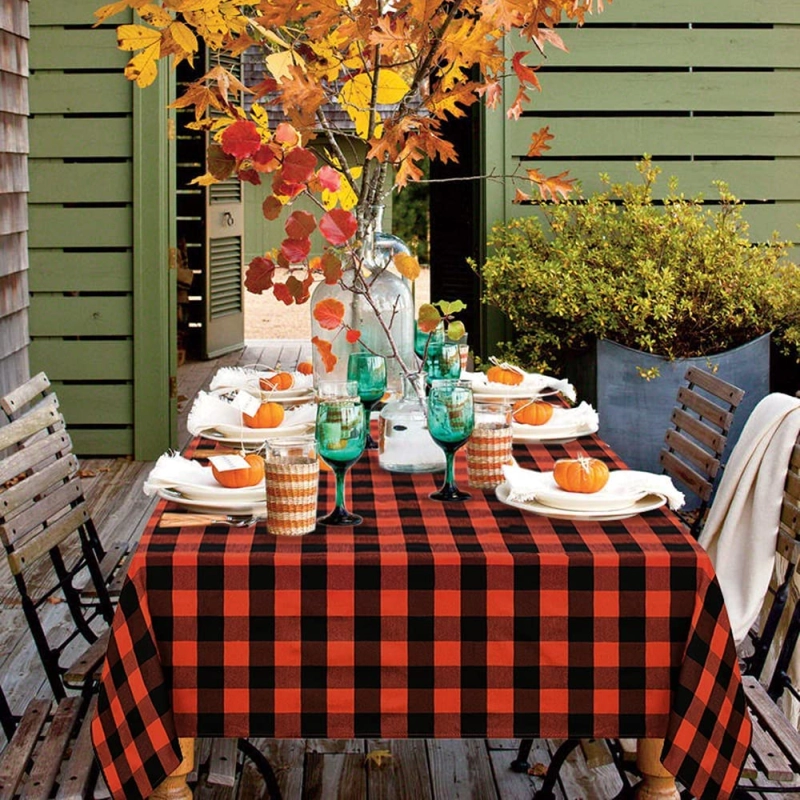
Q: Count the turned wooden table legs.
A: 2